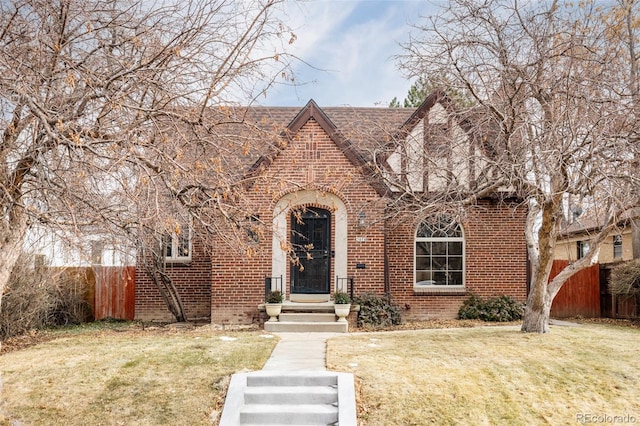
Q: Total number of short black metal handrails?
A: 2